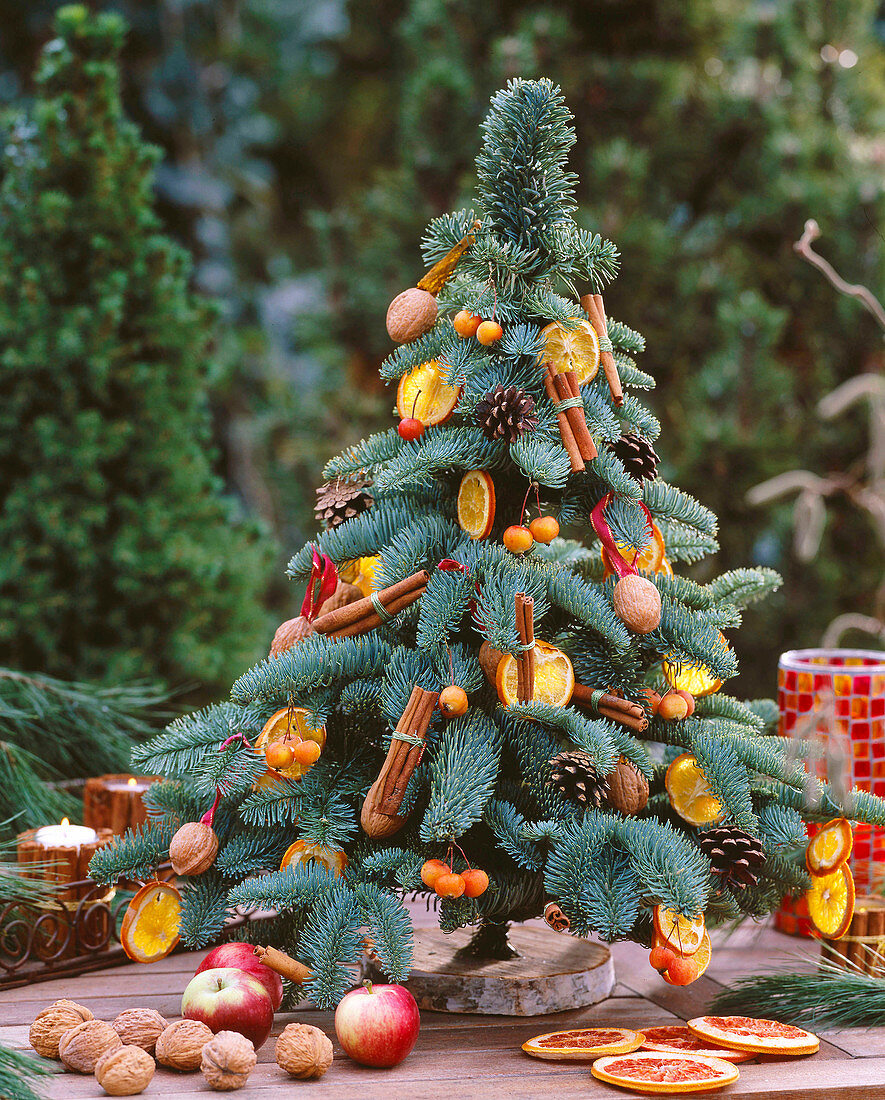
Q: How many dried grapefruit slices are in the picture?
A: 4